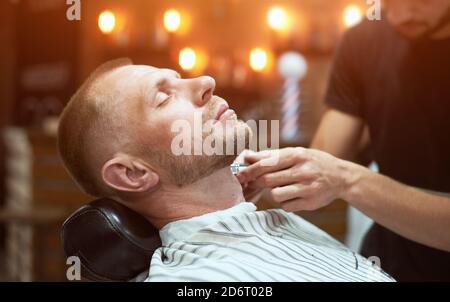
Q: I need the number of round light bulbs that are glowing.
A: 6